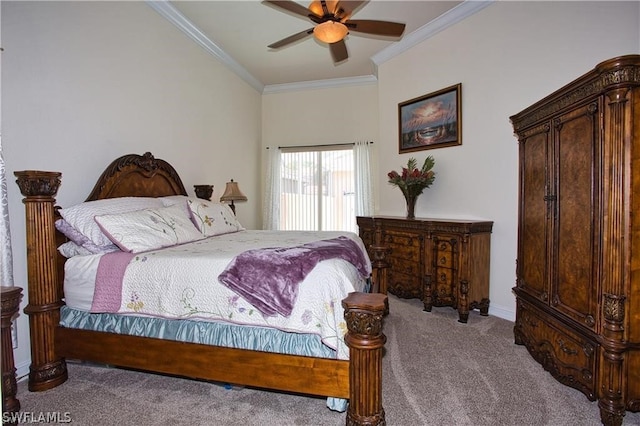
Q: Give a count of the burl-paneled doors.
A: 2